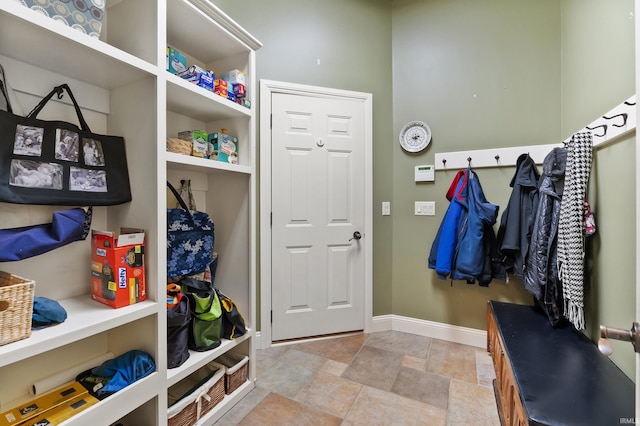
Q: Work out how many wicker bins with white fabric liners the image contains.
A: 2